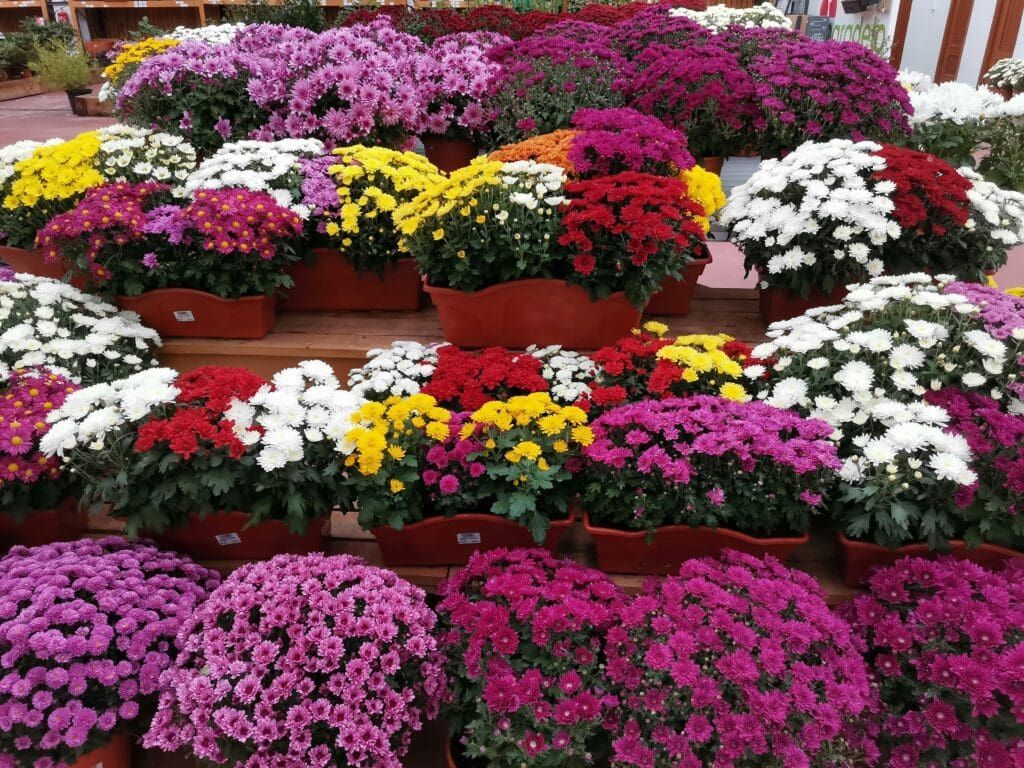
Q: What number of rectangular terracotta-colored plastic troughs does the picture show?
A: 11